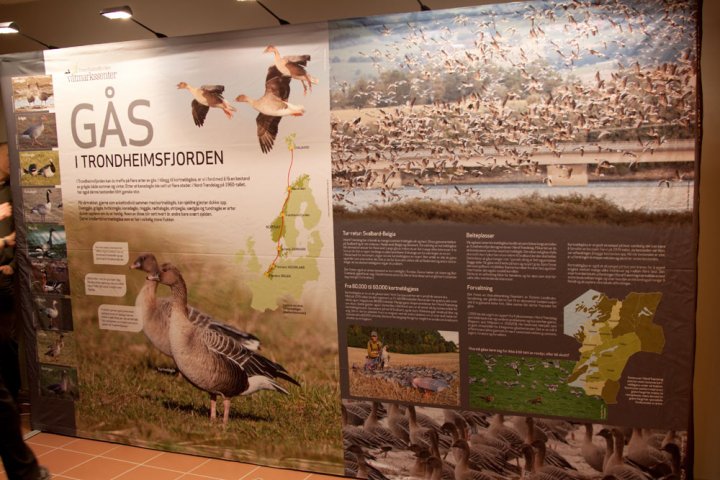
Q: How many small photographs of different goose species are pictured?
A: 9